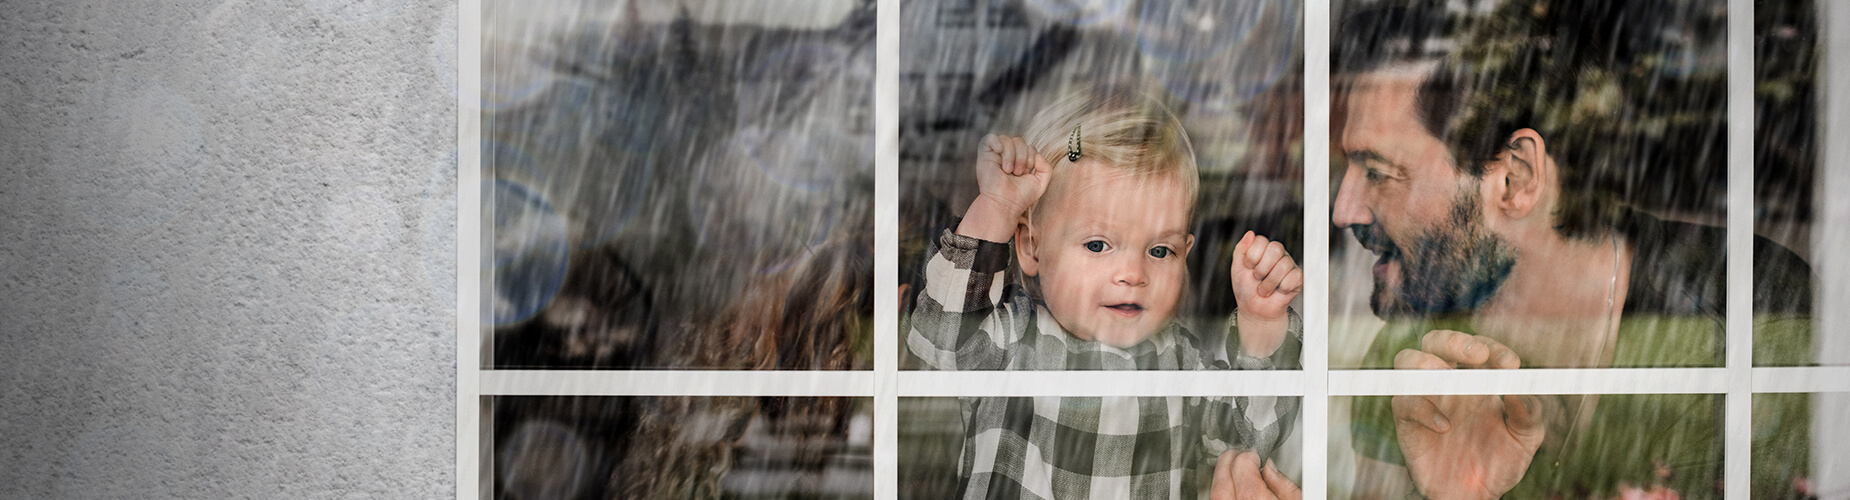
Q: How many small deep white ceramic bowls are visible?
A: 0